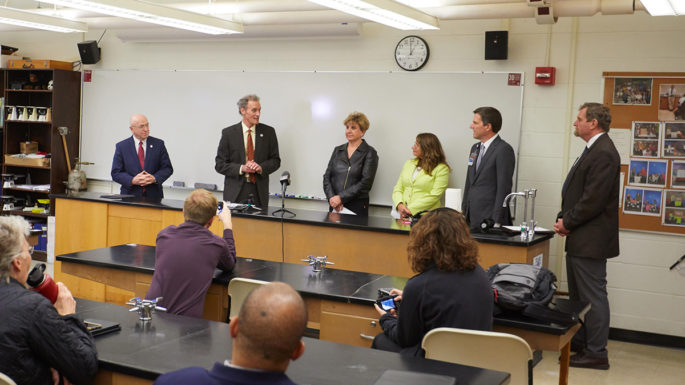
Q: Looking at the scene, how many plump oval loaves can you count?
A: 0